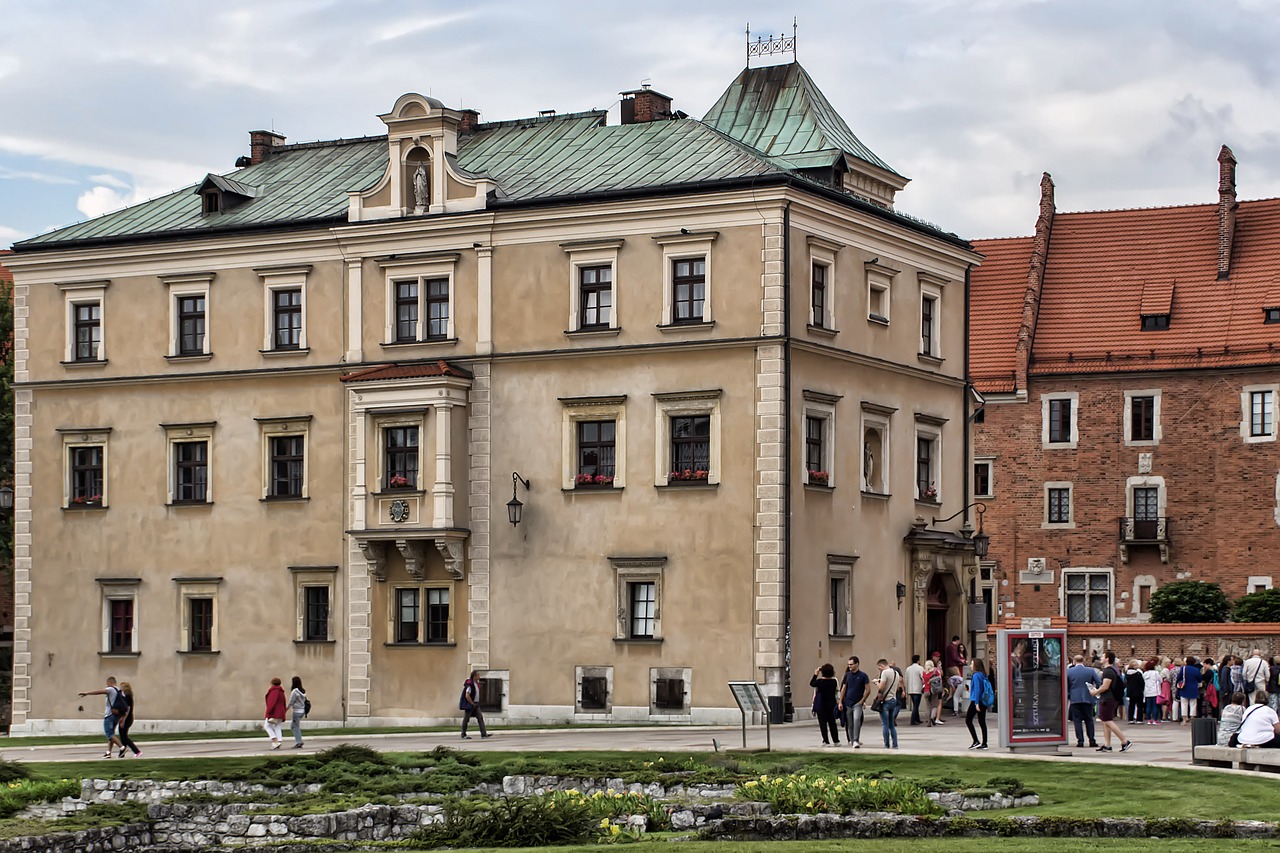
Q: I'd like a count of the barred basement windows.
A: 3